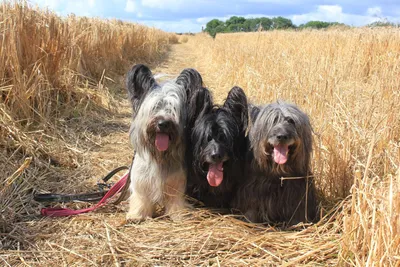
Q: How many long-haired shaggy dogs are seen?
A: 3